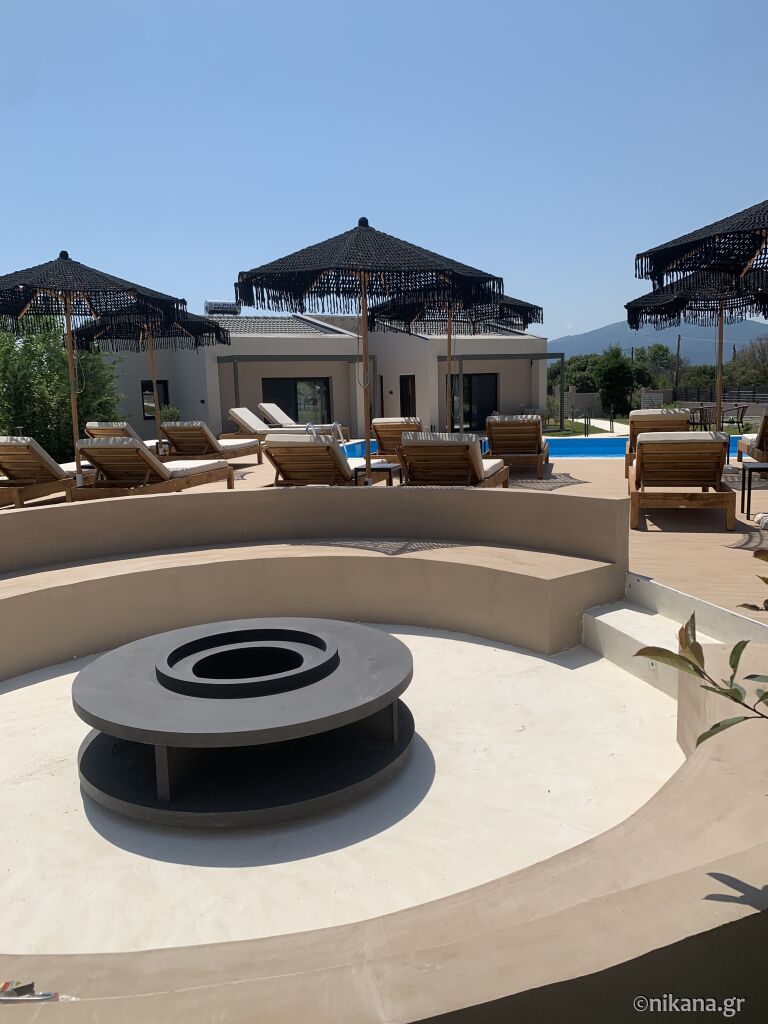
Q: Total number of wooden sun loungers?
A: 13